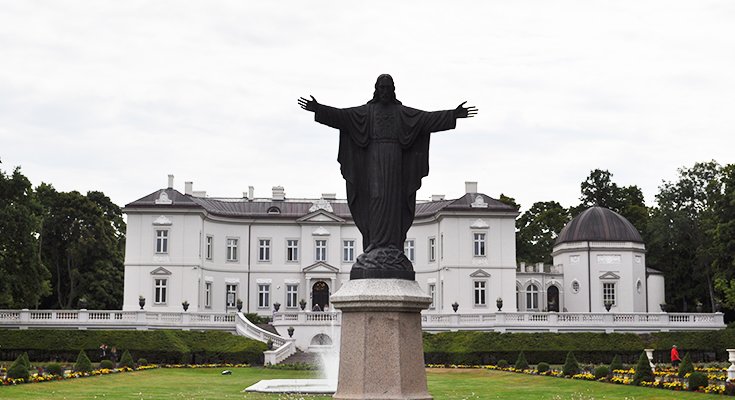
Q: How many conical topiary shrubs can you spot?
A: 9